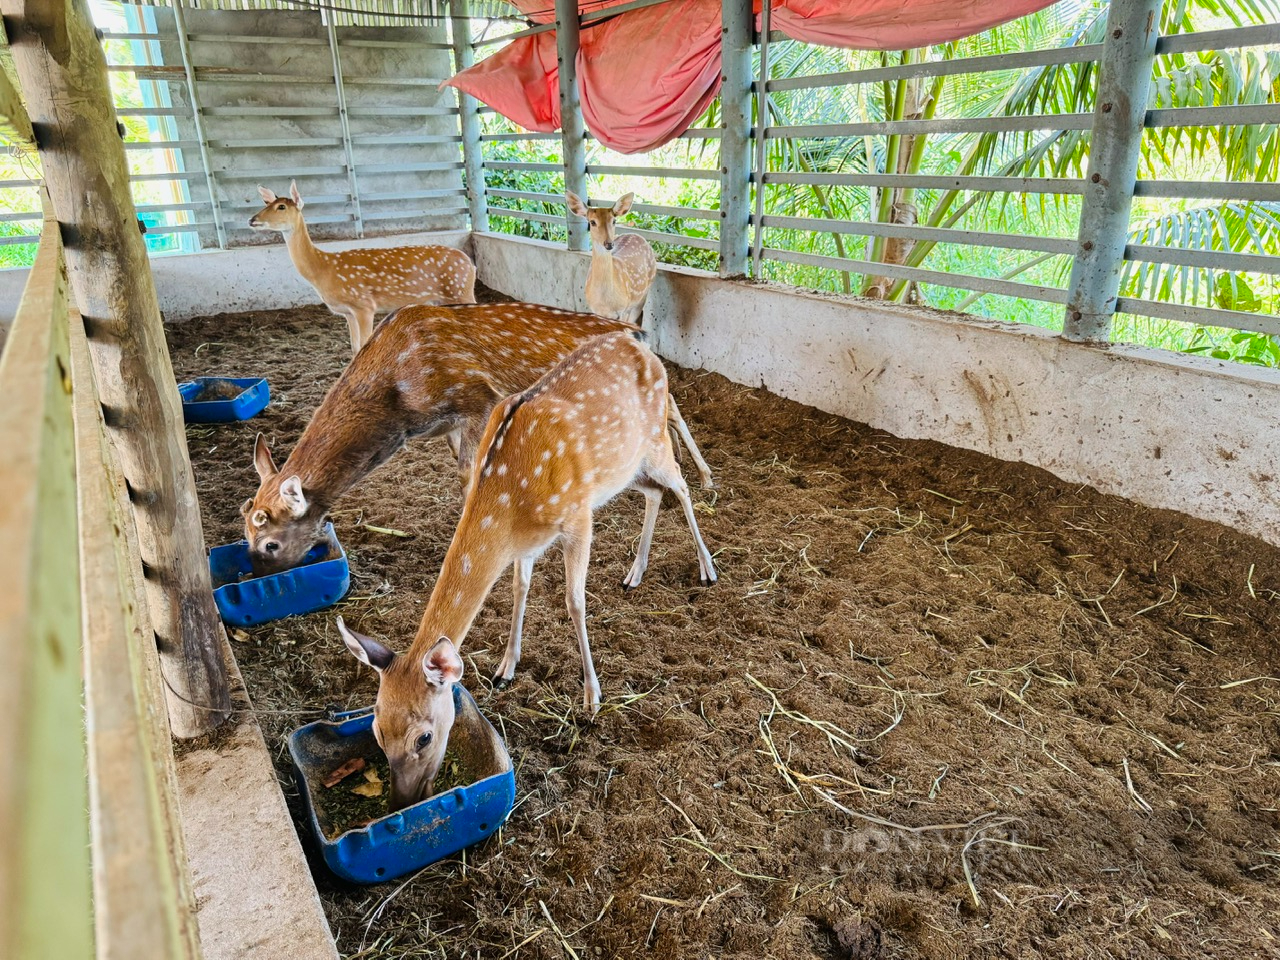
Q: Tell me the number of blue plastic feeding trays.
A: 3